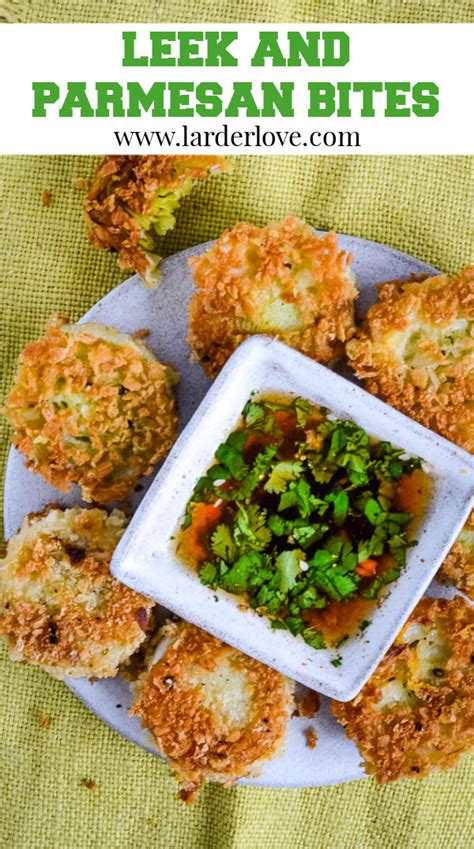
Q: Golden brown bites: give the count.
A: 8